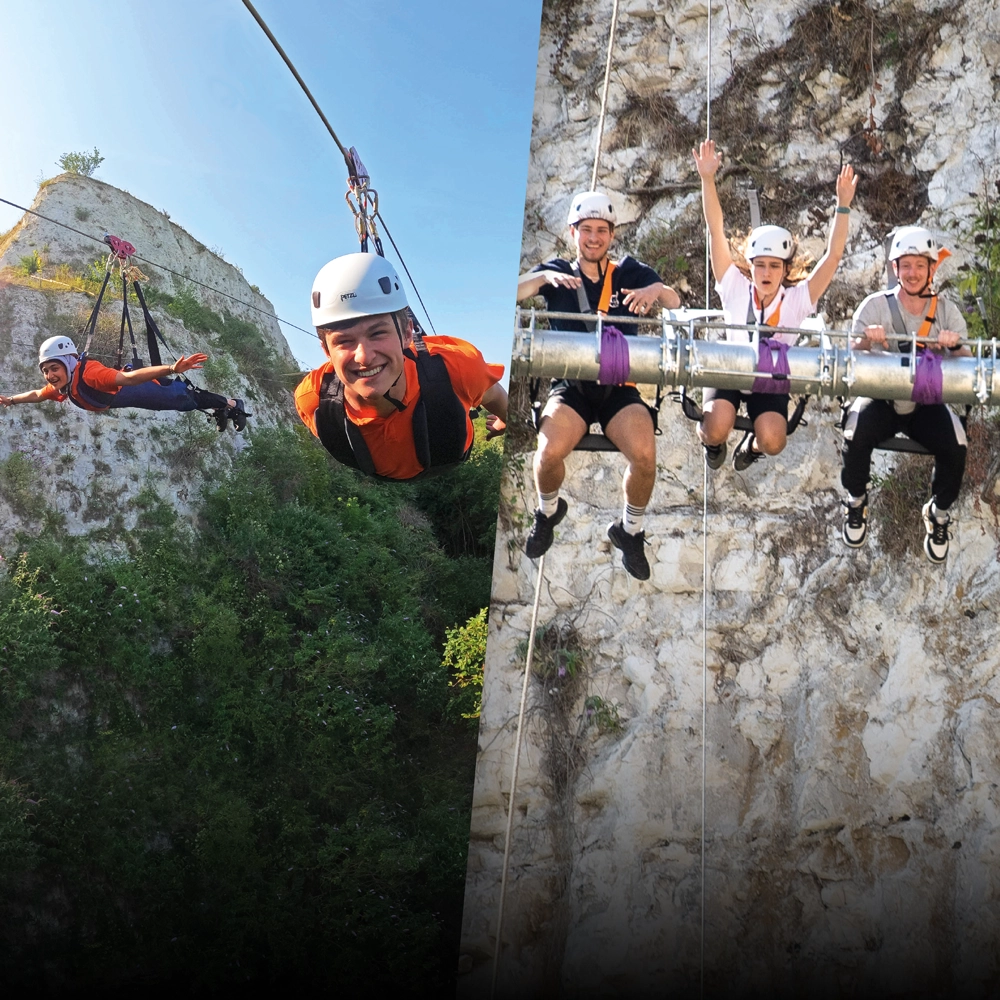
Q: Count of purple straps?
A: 3